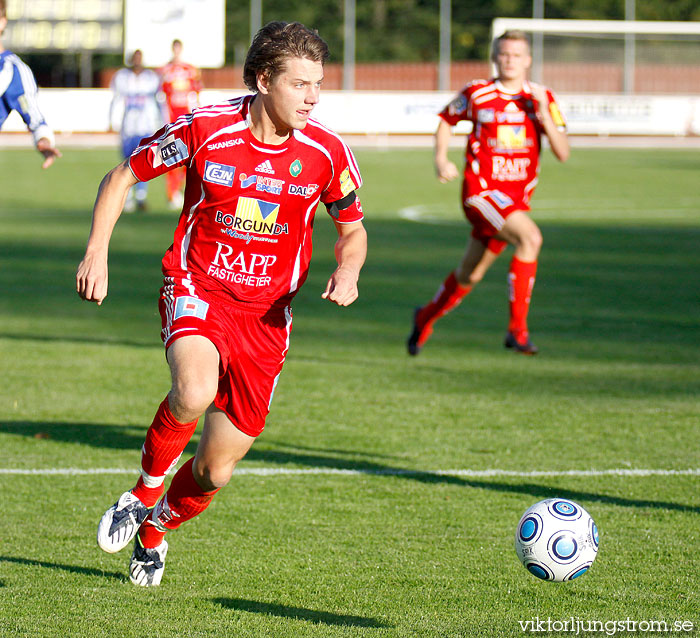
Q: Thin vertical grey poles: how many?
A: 5